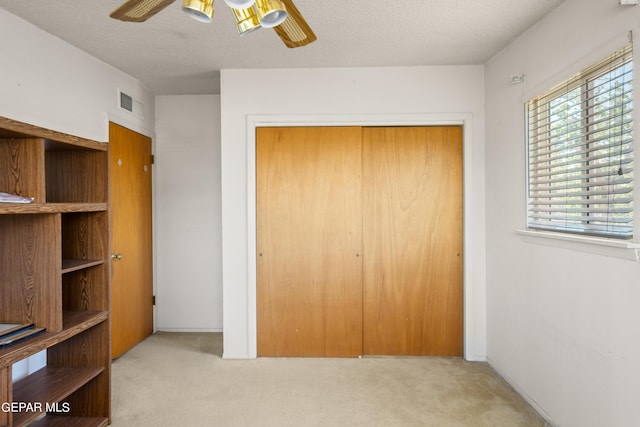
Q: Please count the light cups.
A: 4